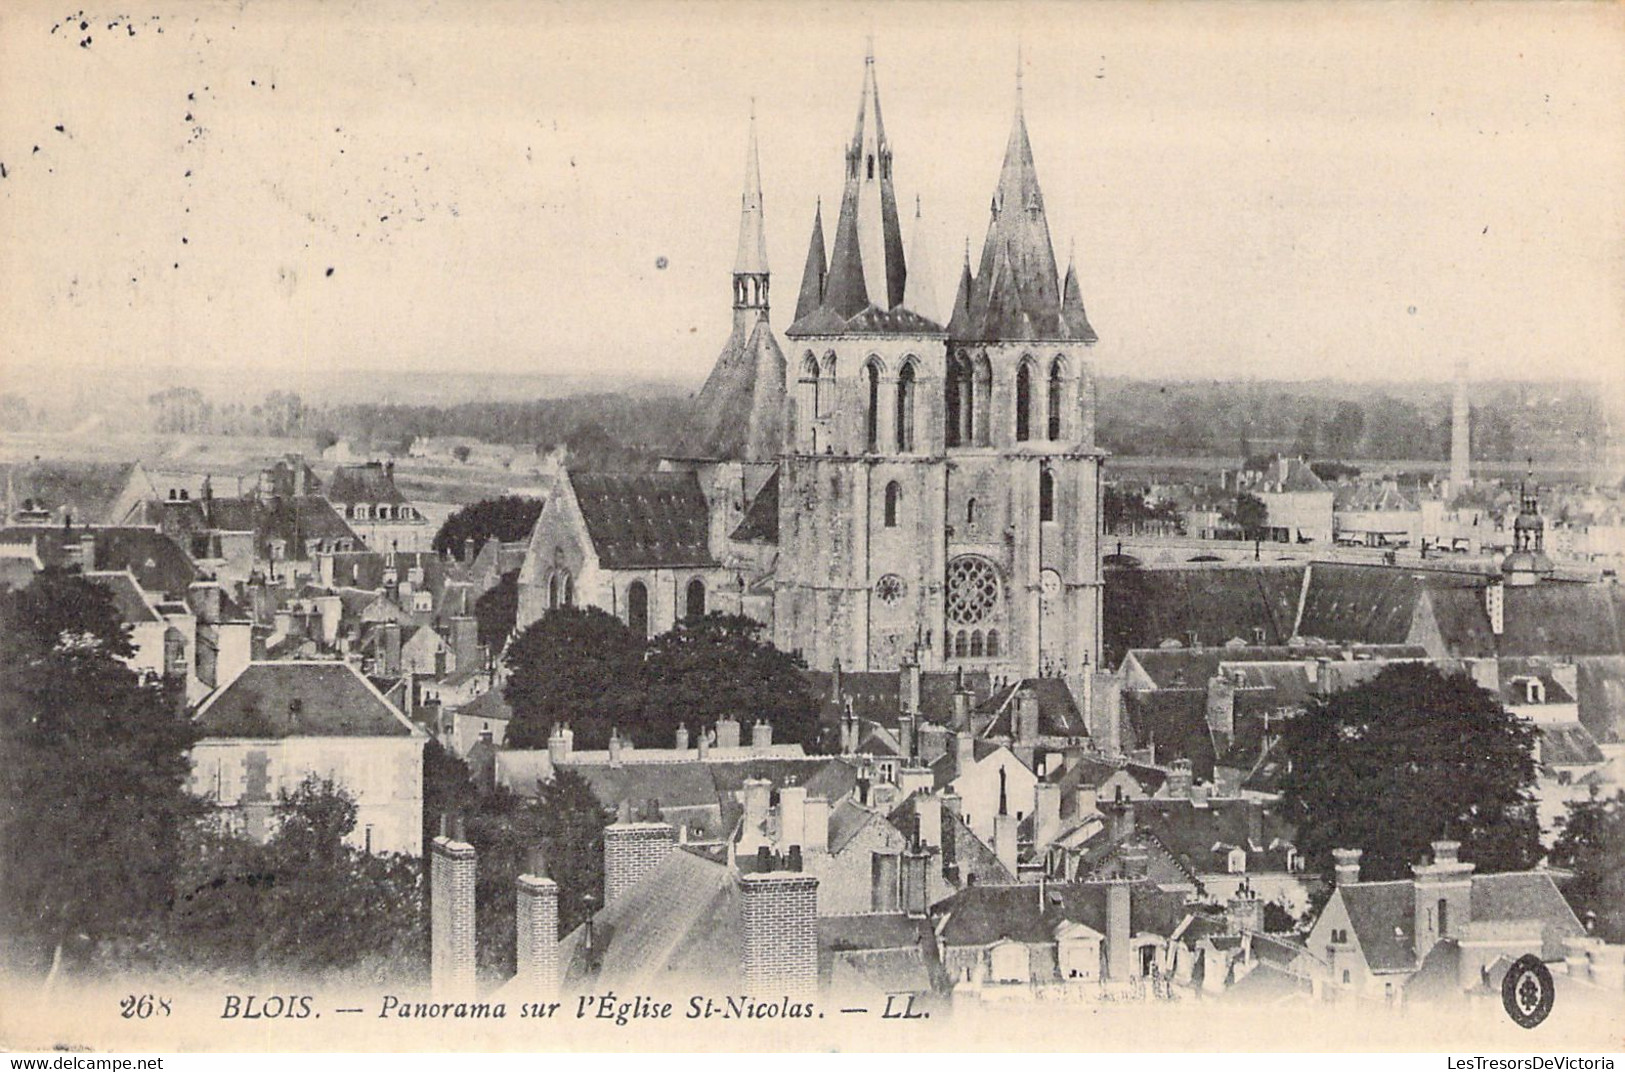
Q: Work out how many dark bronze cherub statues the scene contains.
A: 0